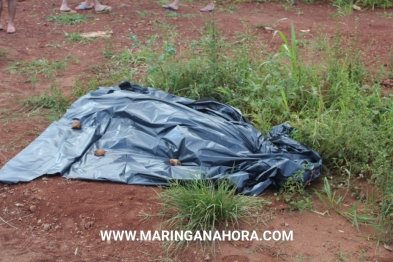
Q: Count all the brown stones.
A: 3